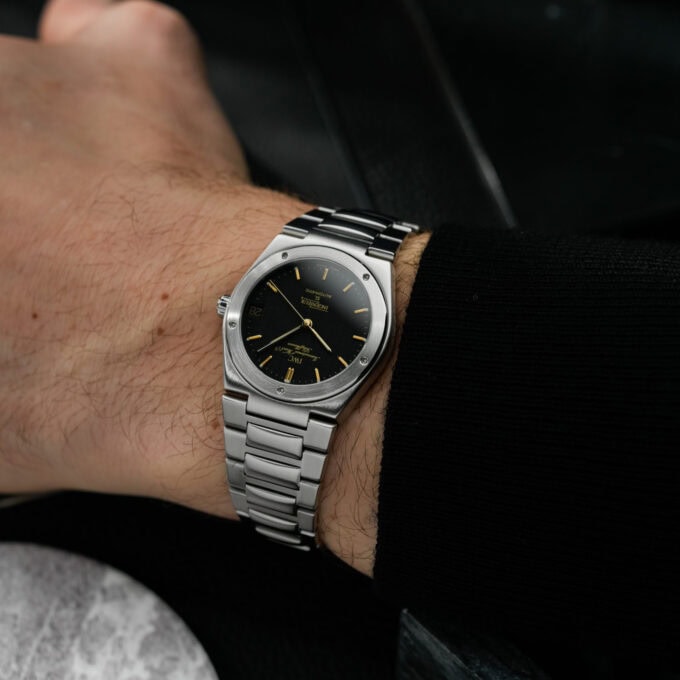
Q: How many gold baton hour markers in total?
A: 11